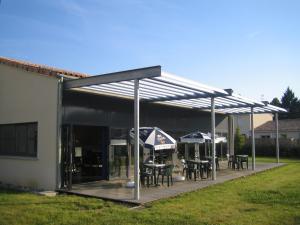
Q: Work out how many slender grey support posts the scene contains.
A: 4